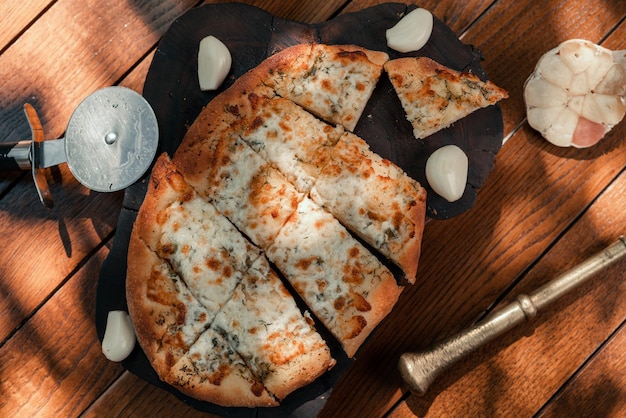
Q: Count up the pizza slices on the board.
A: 10